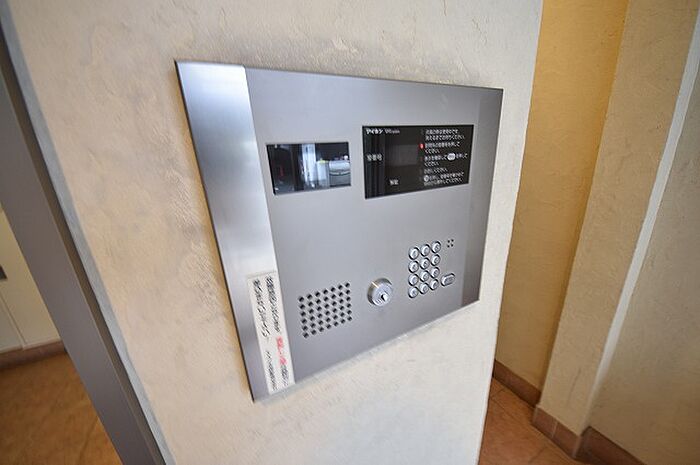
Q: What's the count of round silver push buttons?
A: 12